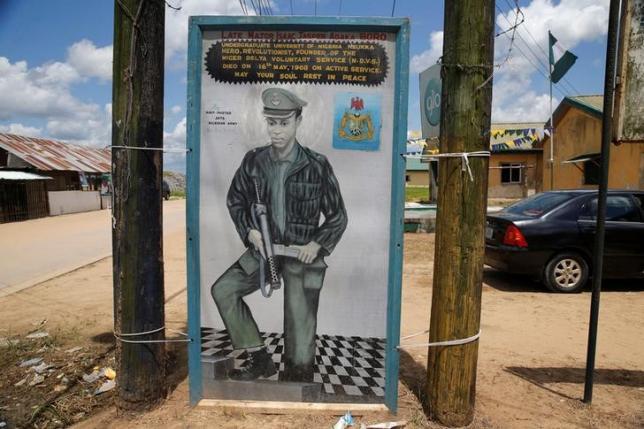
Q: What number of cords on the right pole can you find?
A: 2